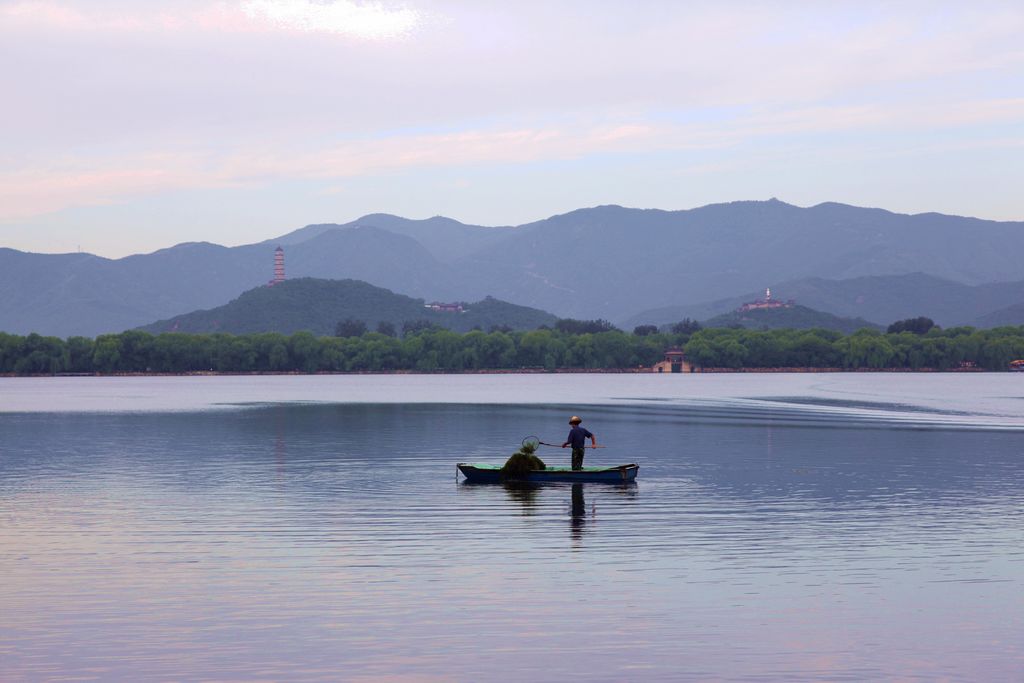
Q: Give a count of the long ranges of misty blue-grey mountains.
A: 1